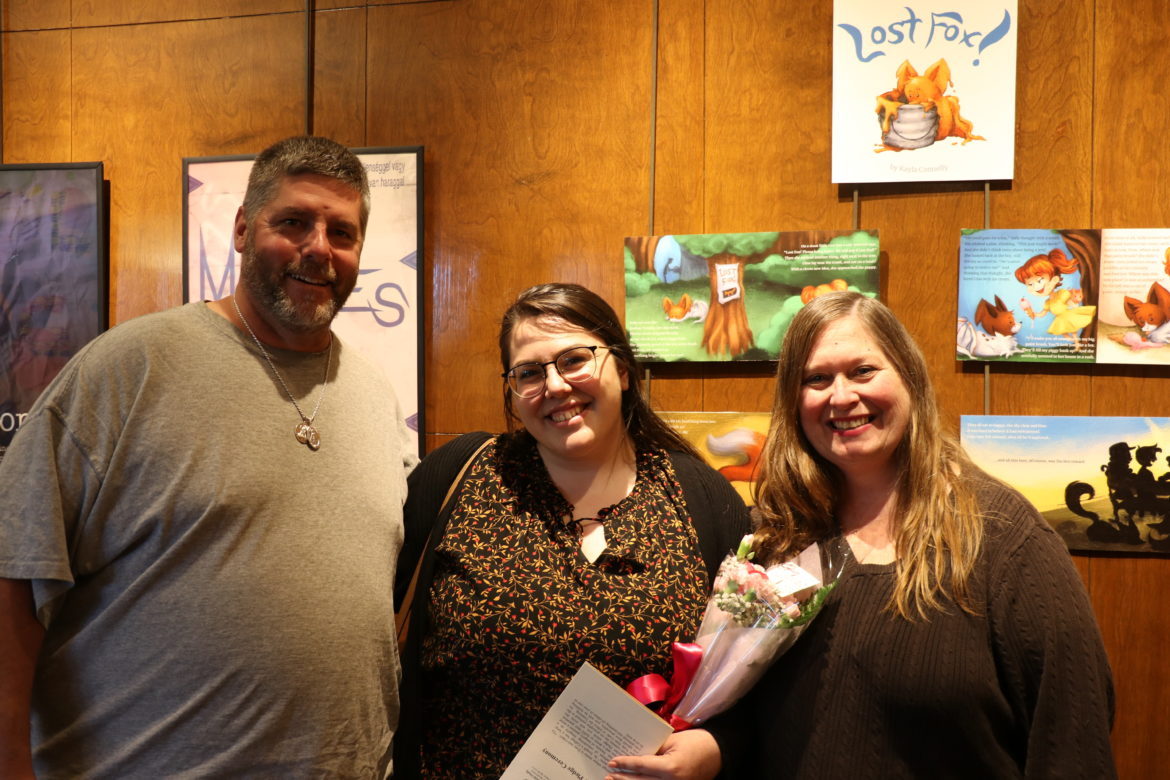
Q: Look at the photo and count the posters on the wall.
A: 7